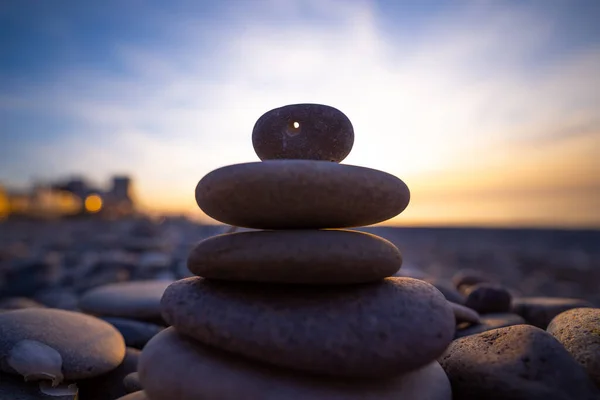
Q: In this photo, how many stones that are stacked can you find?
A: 5